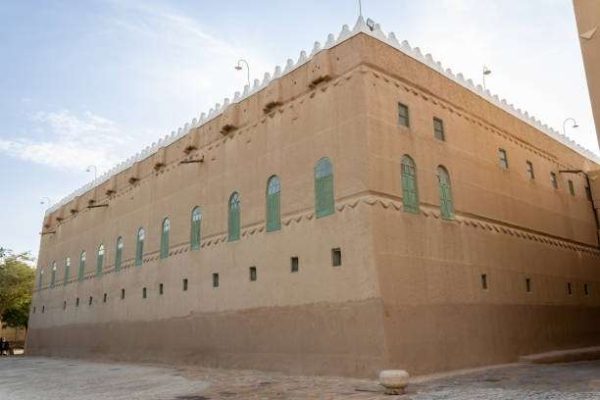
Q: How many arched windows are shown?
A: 14